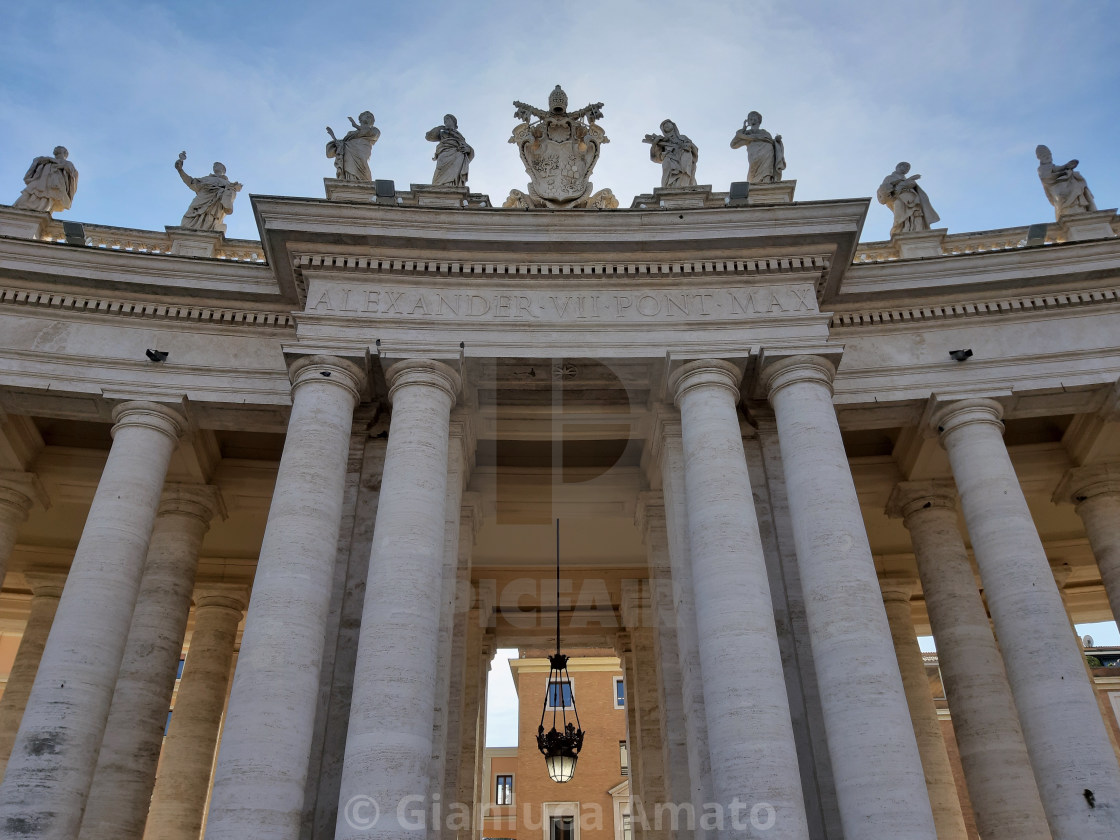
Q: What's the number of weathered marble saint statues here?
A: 8